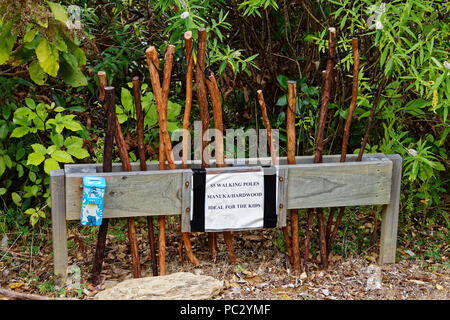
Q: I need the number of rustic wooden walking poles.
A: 14